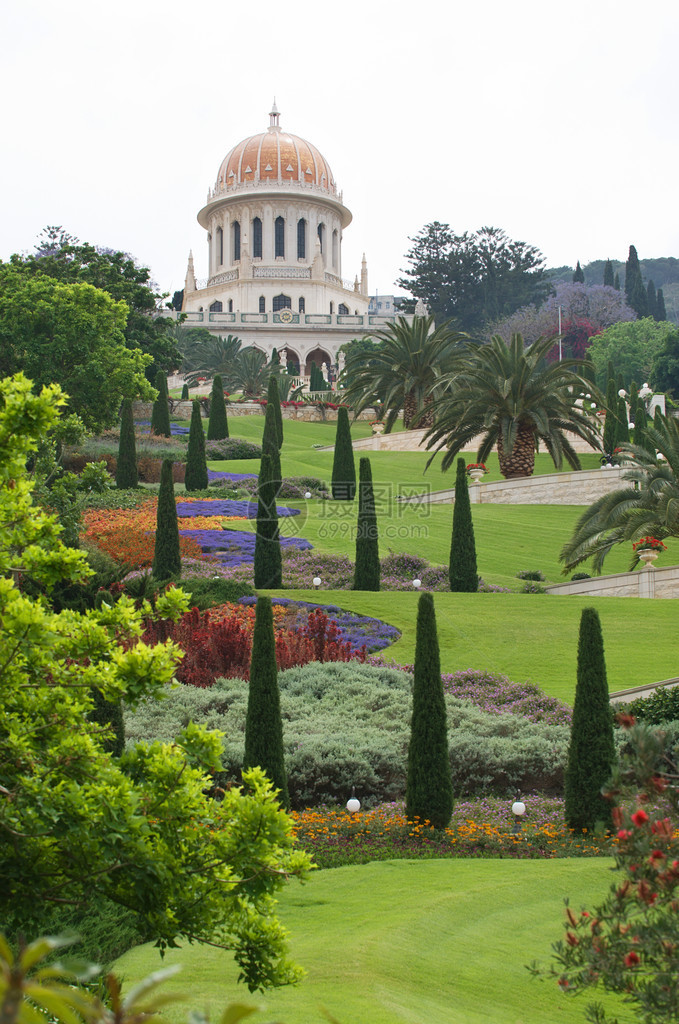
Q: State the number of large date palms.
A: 3